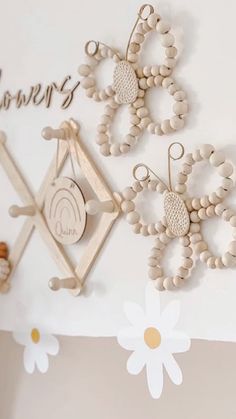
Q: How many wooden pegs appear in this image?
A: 4